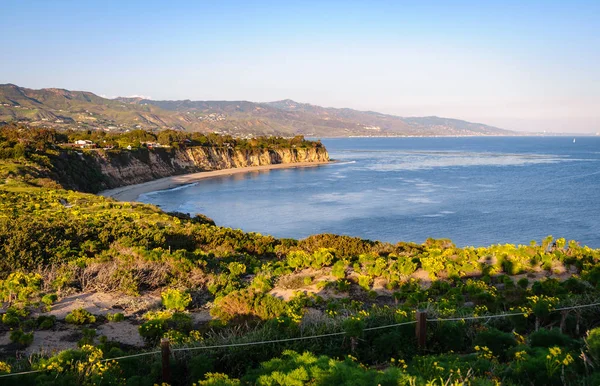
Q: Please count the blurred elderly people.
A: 0